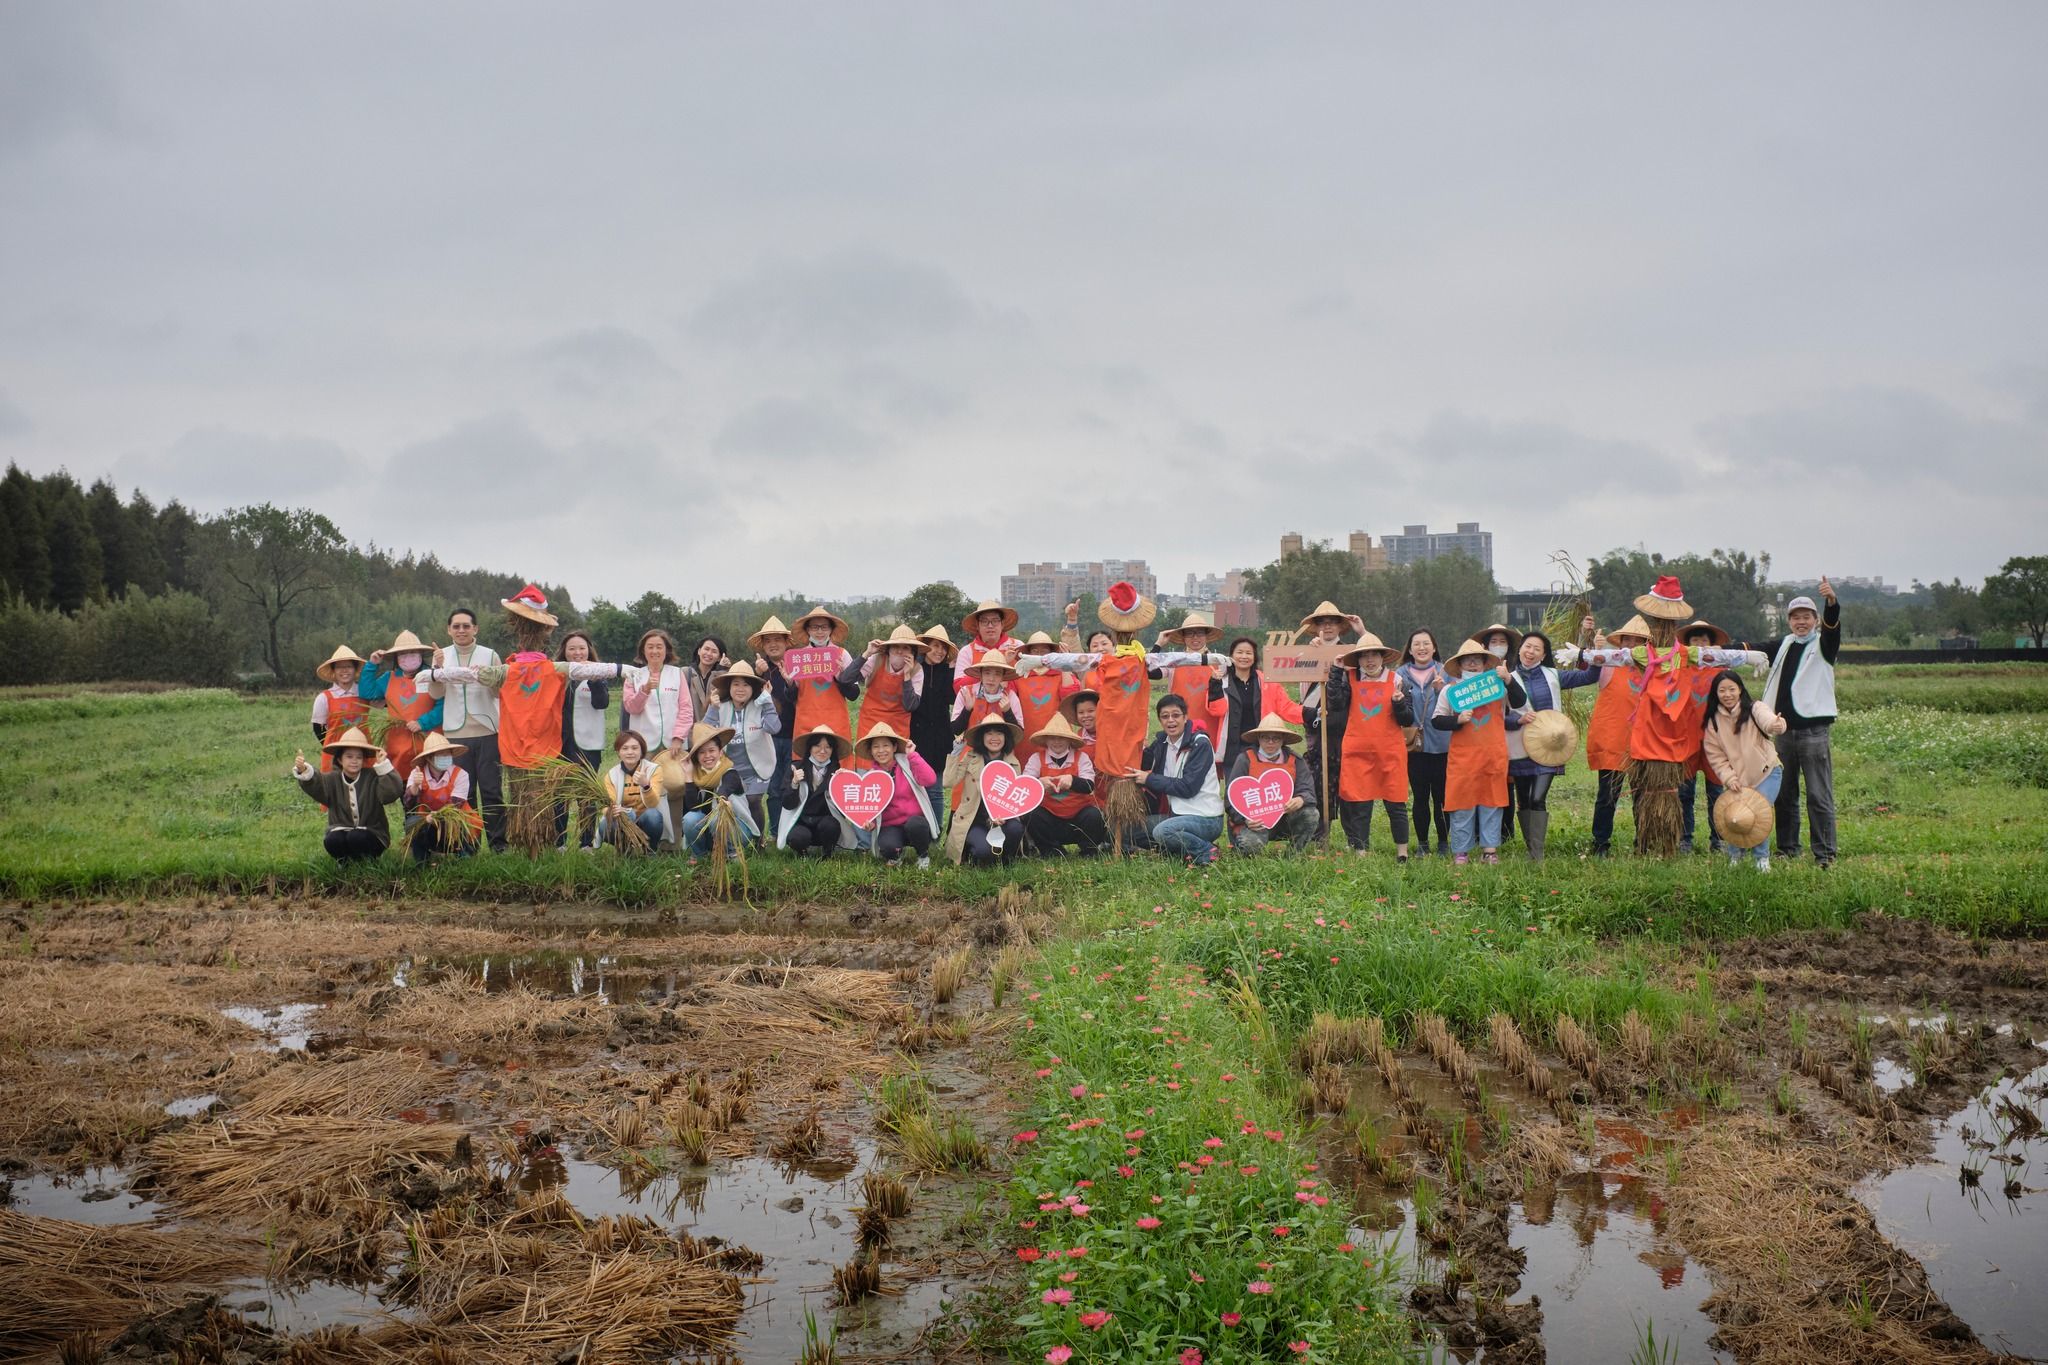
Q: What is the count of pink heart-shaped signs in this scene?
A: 3